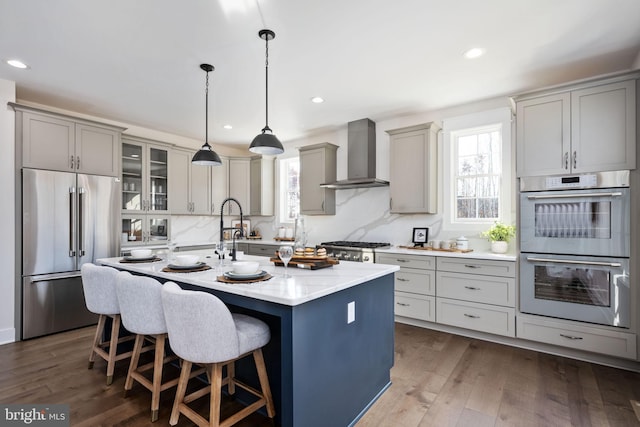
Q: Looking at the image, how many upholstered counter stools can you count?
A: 3